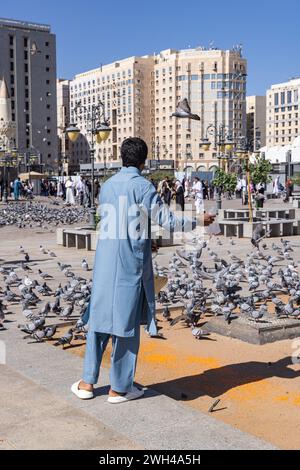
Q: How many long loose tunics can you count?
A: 1